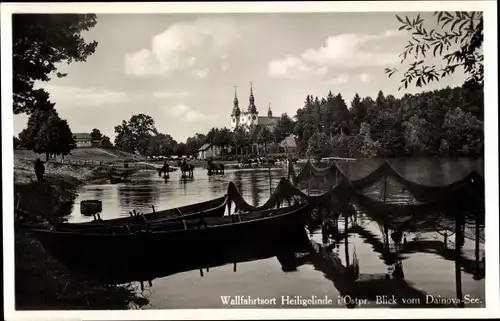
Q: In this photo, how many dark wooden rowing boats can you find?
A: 2